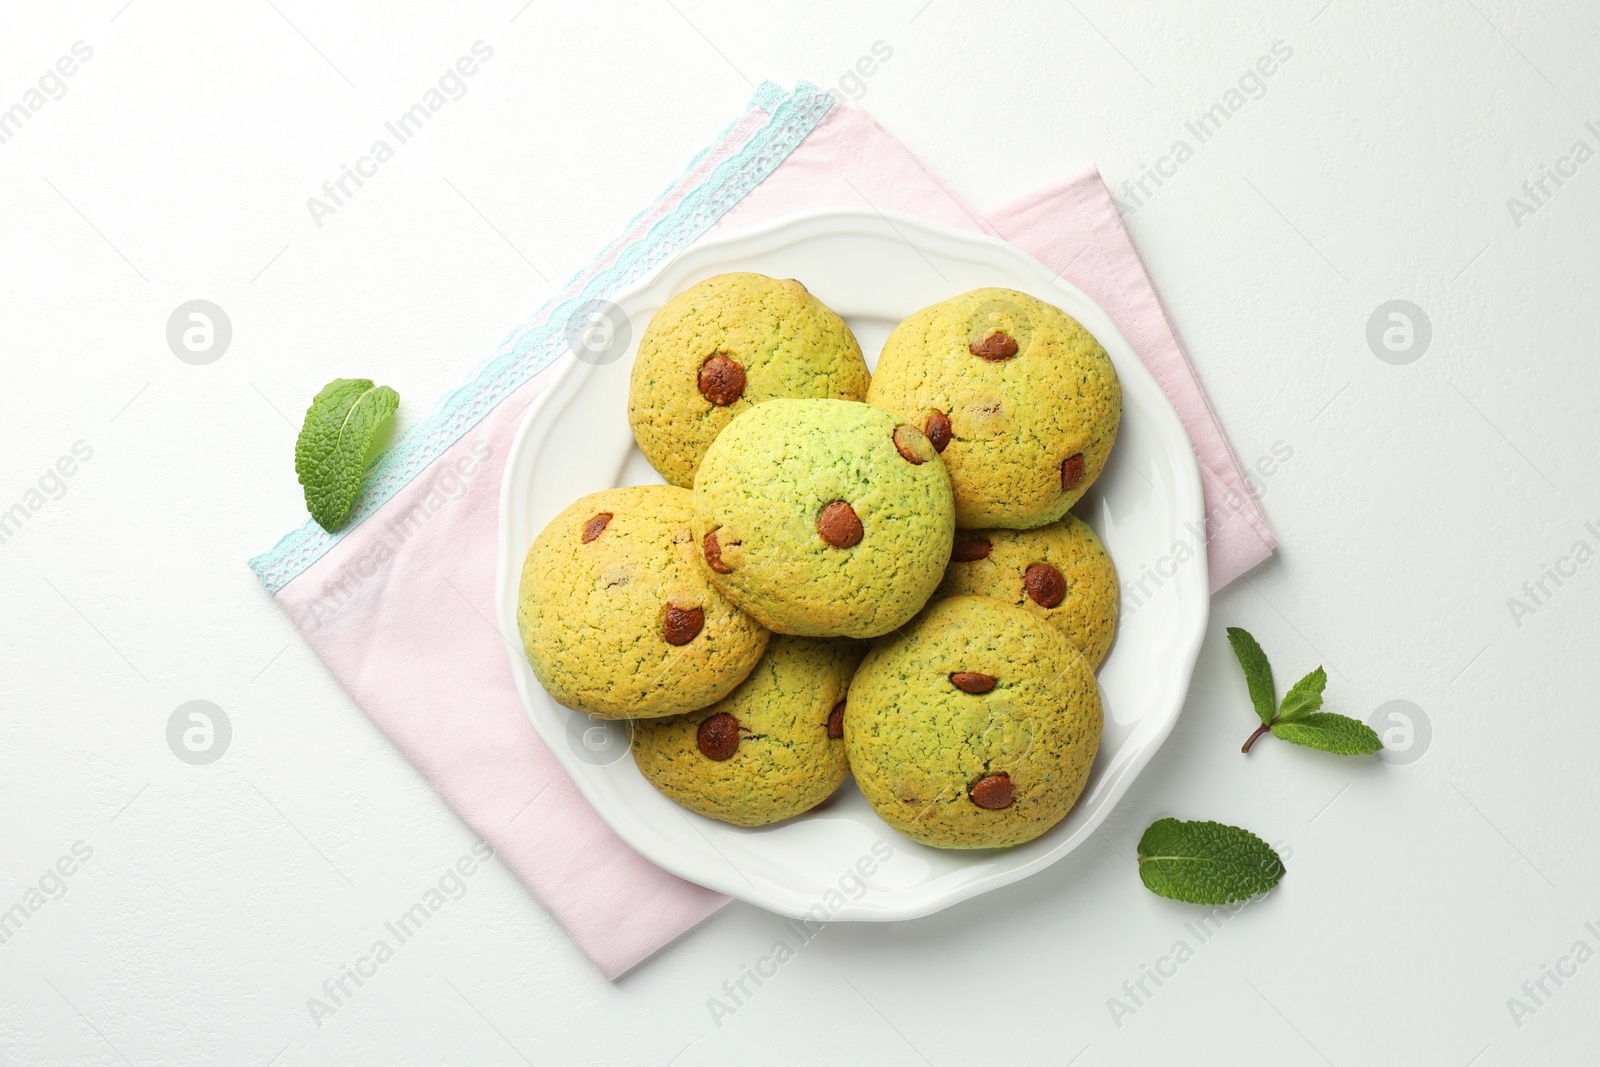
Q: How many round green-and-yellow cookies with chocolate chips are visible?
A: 7